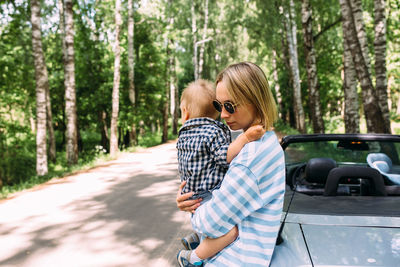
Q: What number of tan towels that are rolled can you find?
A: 0